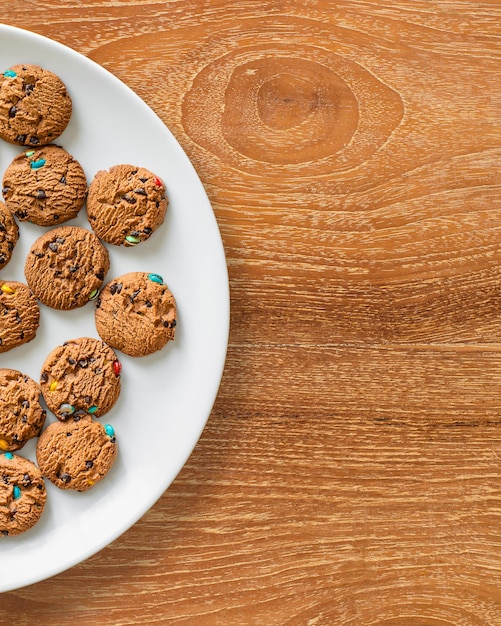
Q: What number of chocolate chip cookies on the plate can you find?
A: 11